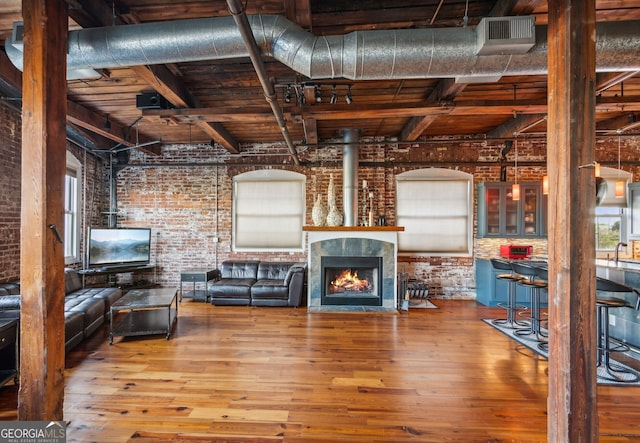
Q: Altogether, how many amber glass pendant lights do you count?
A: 4